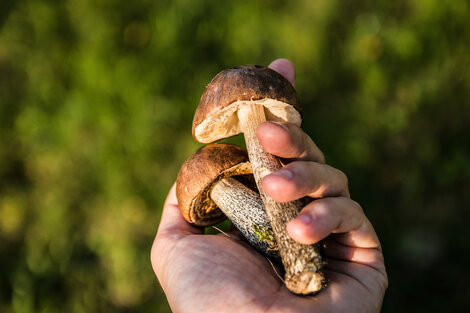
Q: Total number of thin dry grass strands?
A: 2